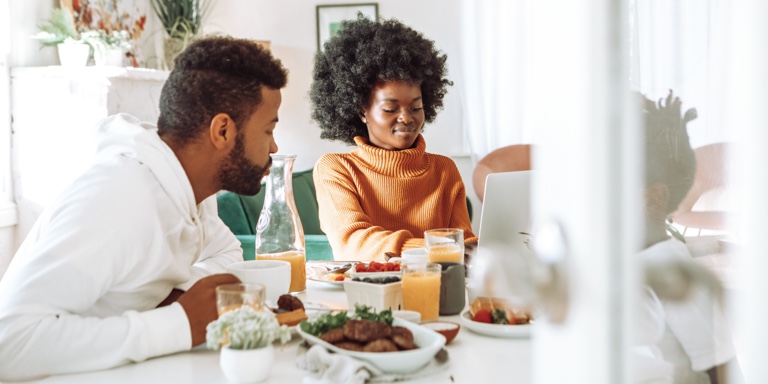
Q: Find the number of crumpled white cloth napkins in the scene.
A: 1